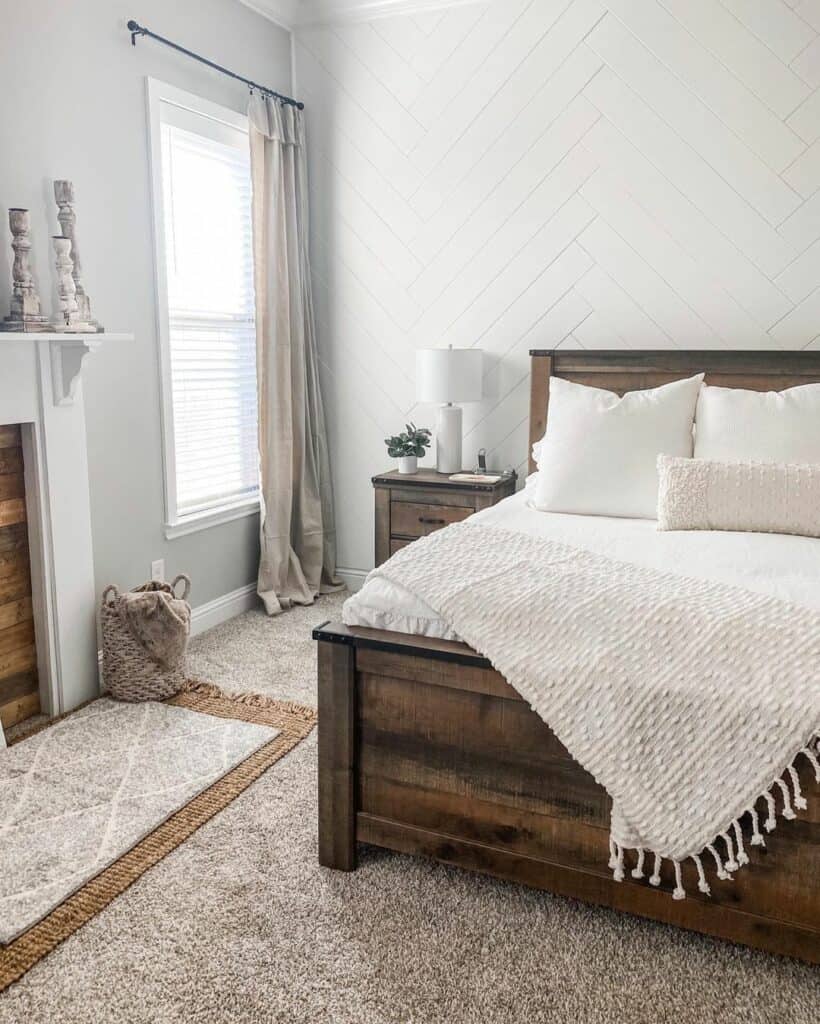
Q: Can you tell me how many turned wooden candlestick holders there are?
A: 3